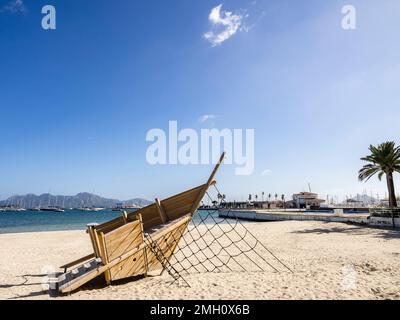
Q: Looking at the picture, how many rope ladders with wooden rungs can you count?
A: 1